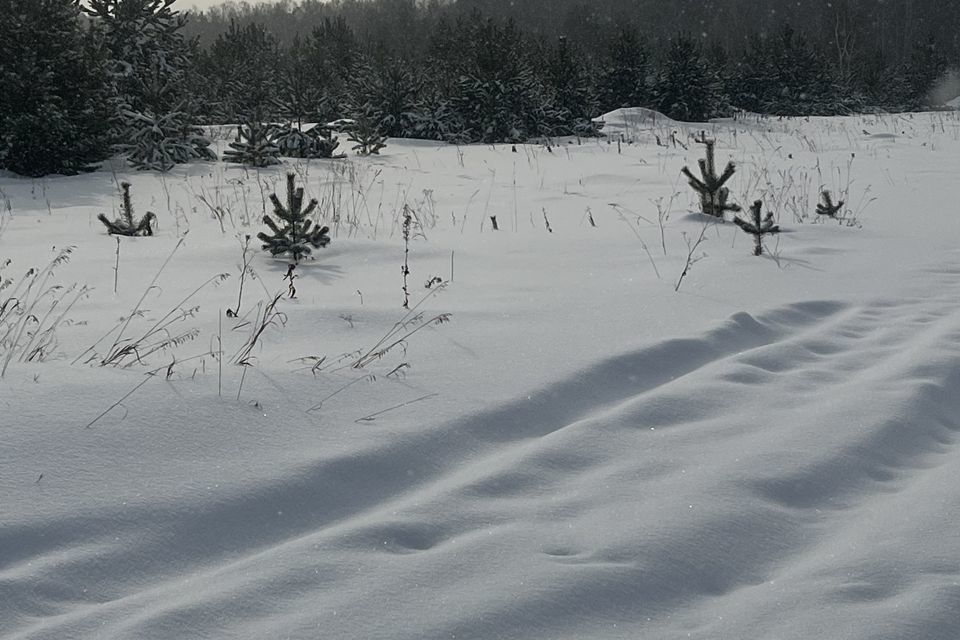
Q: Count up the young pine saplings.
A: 5